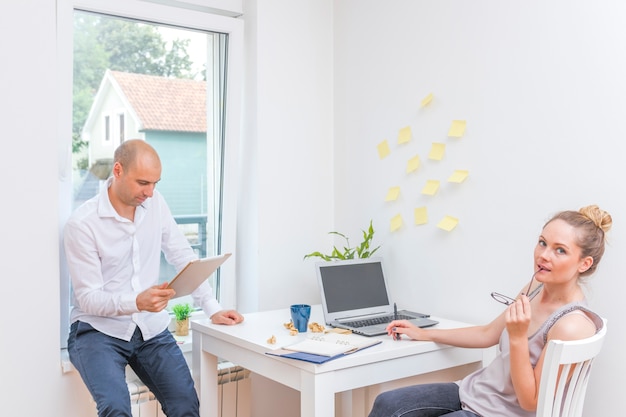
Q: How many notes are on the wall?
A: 12